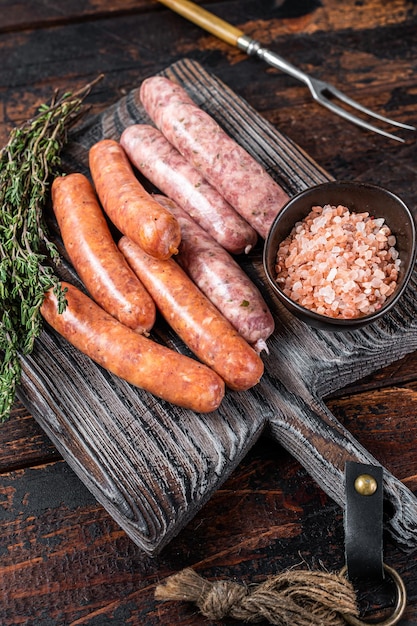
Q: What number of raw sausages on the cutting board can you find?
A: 7